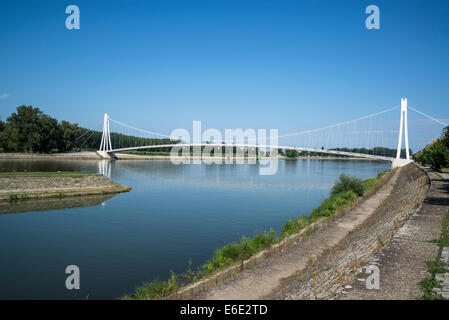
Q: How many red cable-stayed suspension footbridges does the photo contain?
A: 0